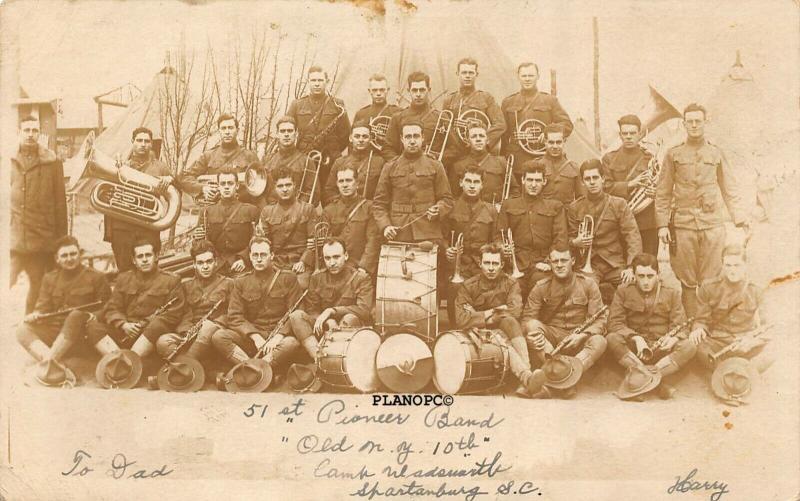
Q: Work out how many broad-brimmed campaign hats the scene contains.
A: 8